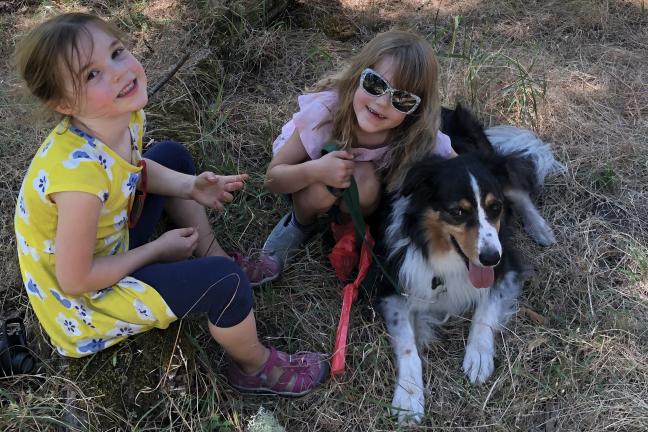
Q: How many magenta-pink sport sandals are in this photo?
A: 2